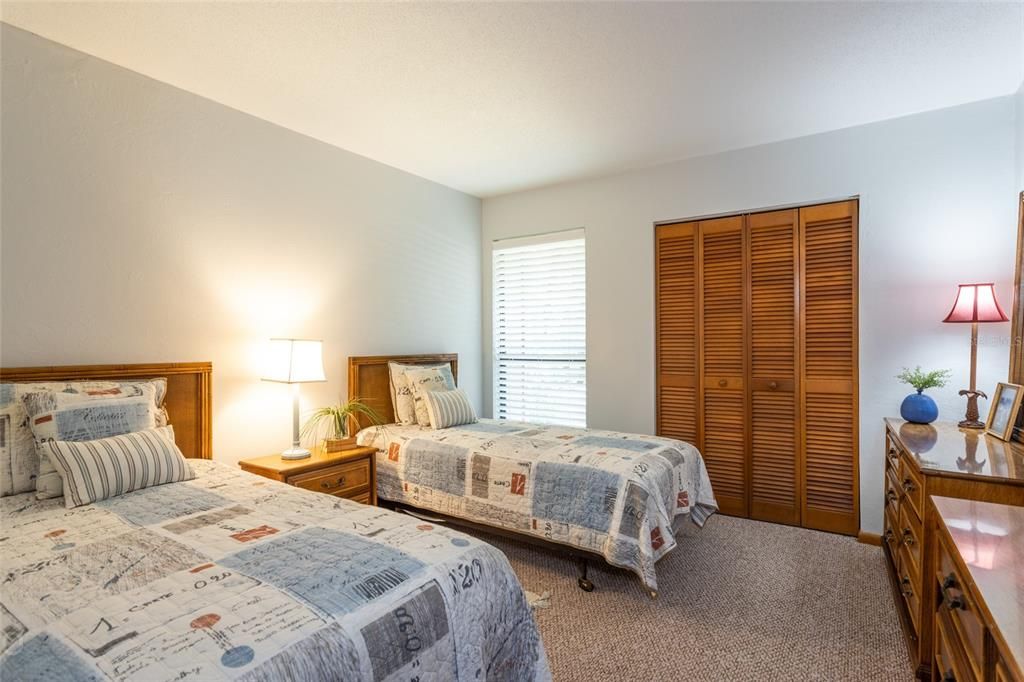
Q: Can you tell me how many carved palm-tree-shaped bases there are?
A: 1